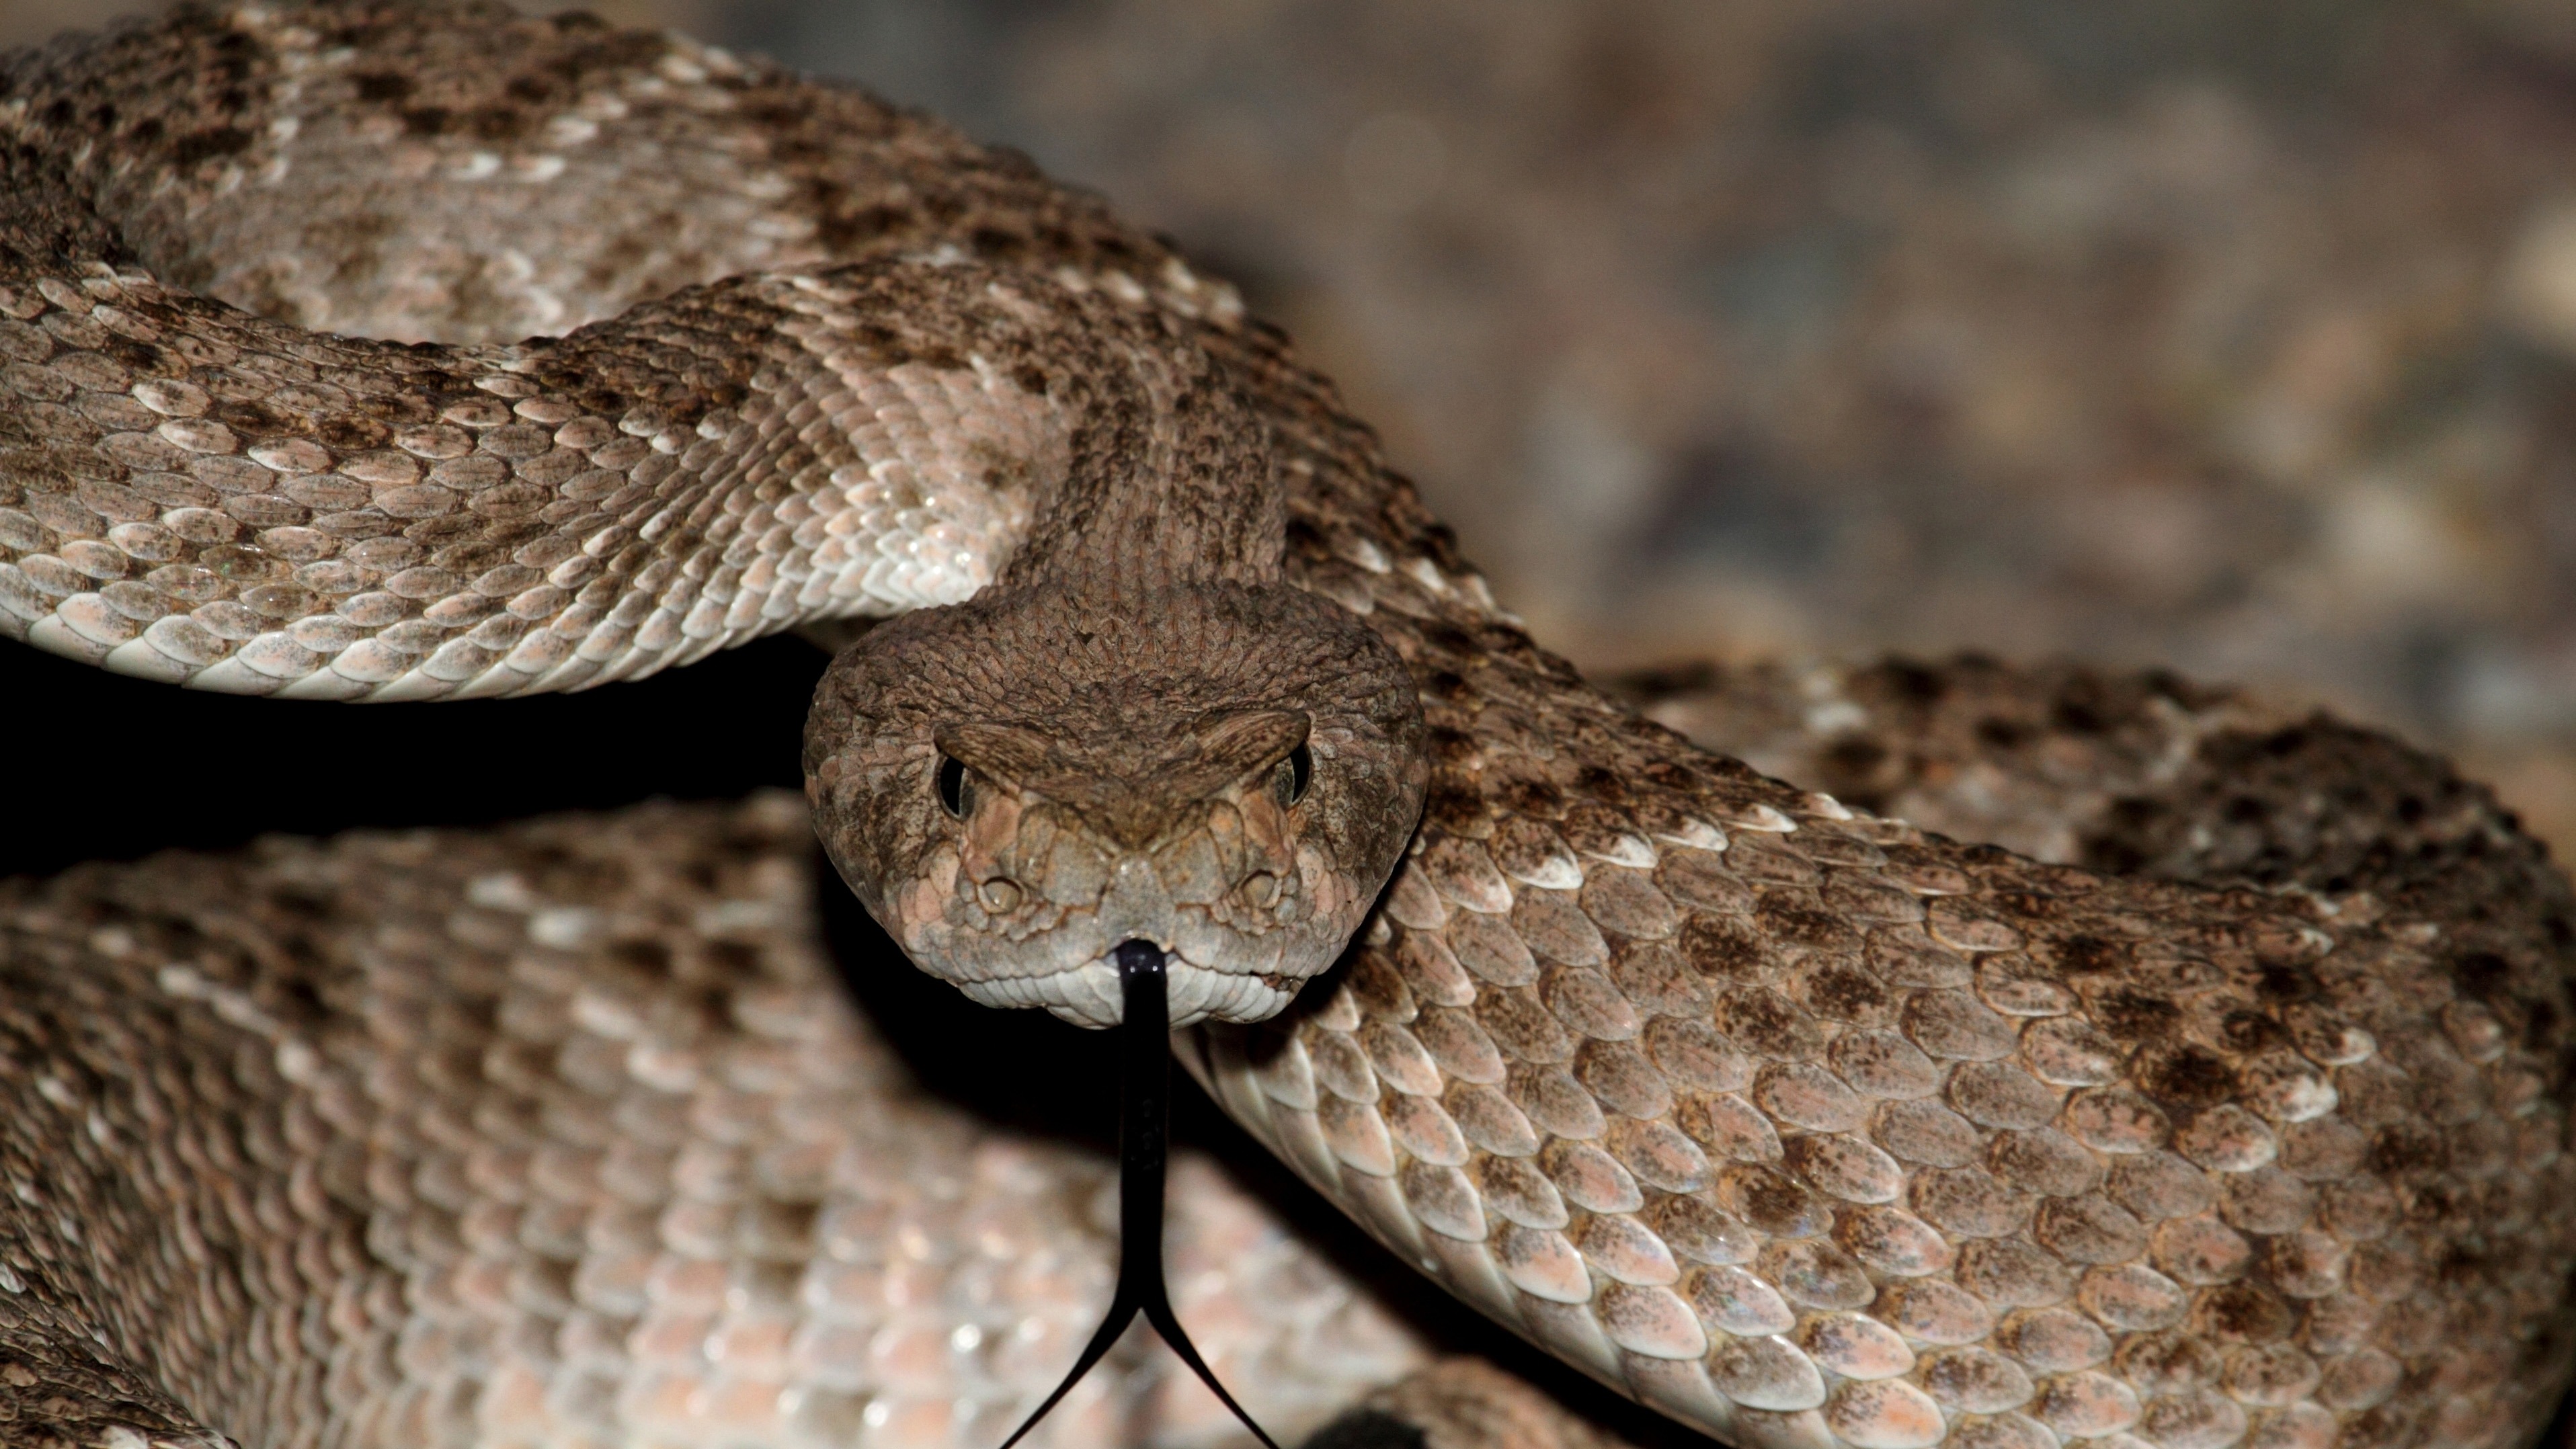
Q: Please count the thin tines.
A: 2